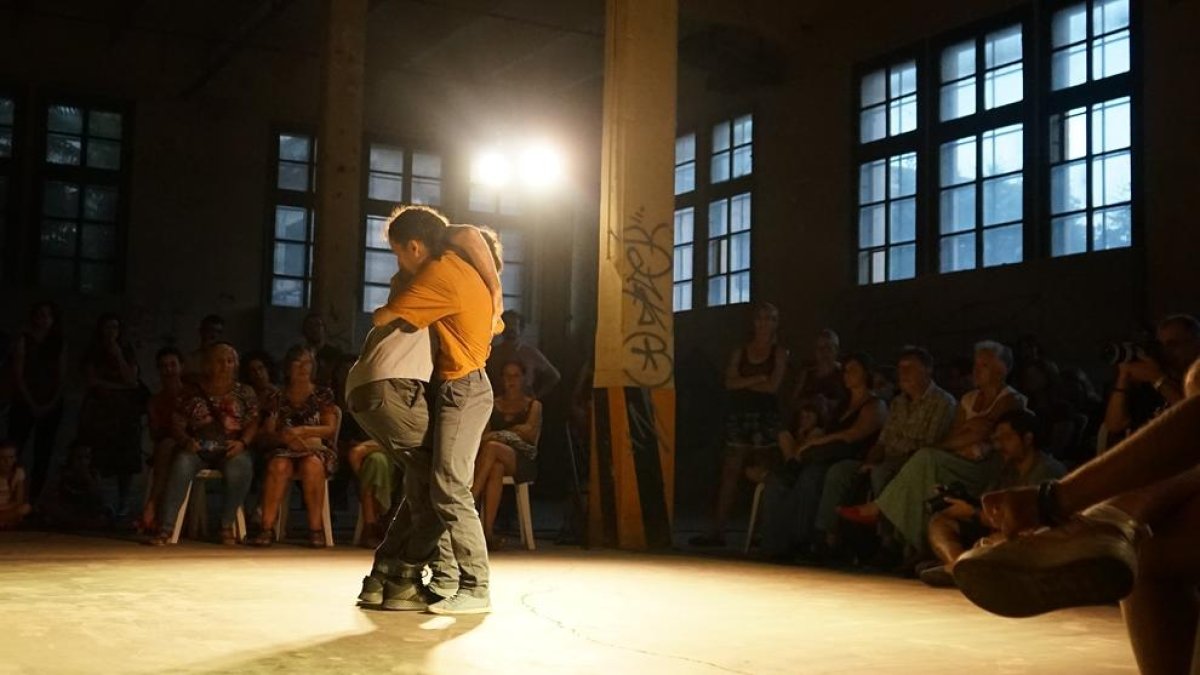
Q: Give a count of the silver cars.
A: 0